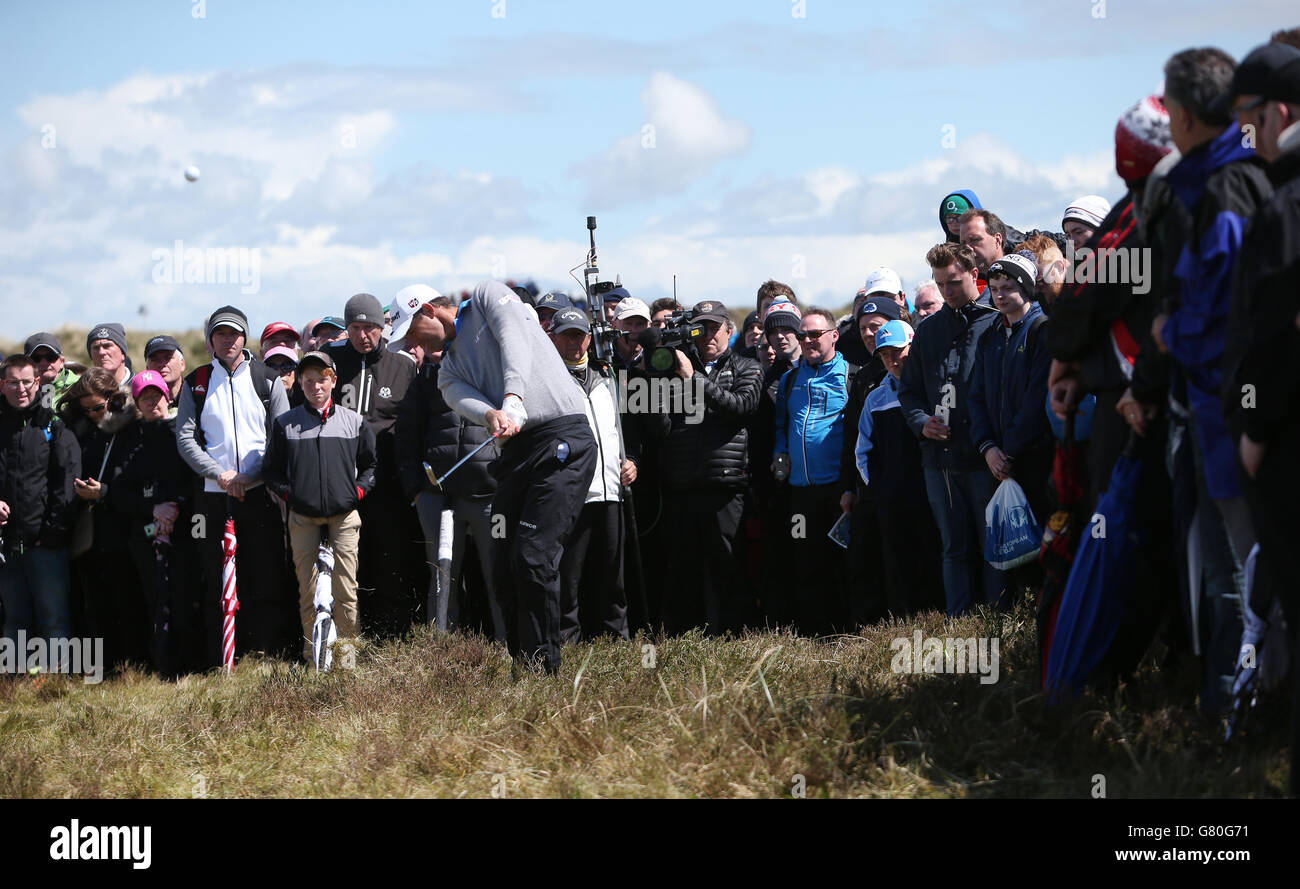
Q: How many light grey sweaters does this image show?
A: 1